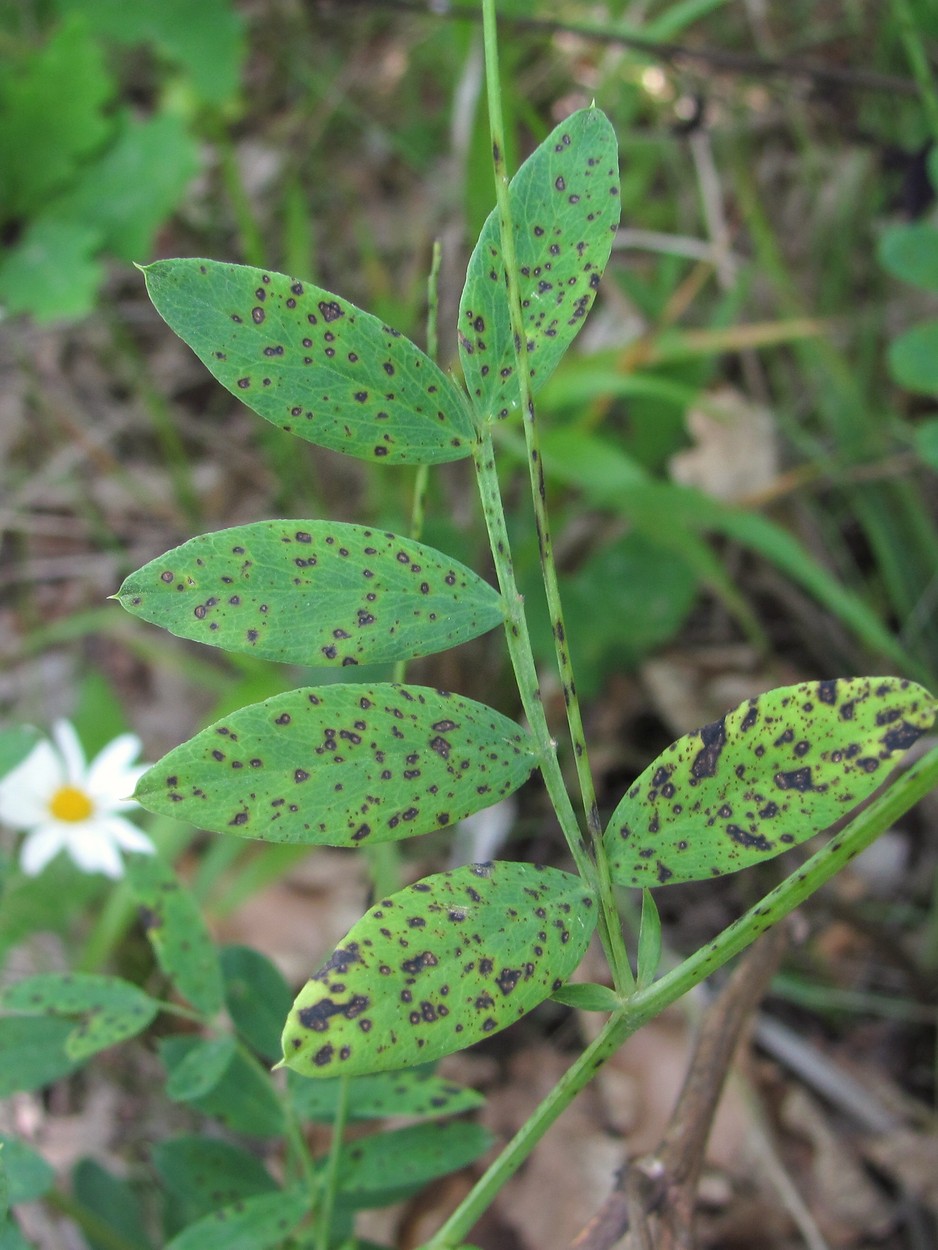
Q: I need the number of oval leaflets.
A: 6